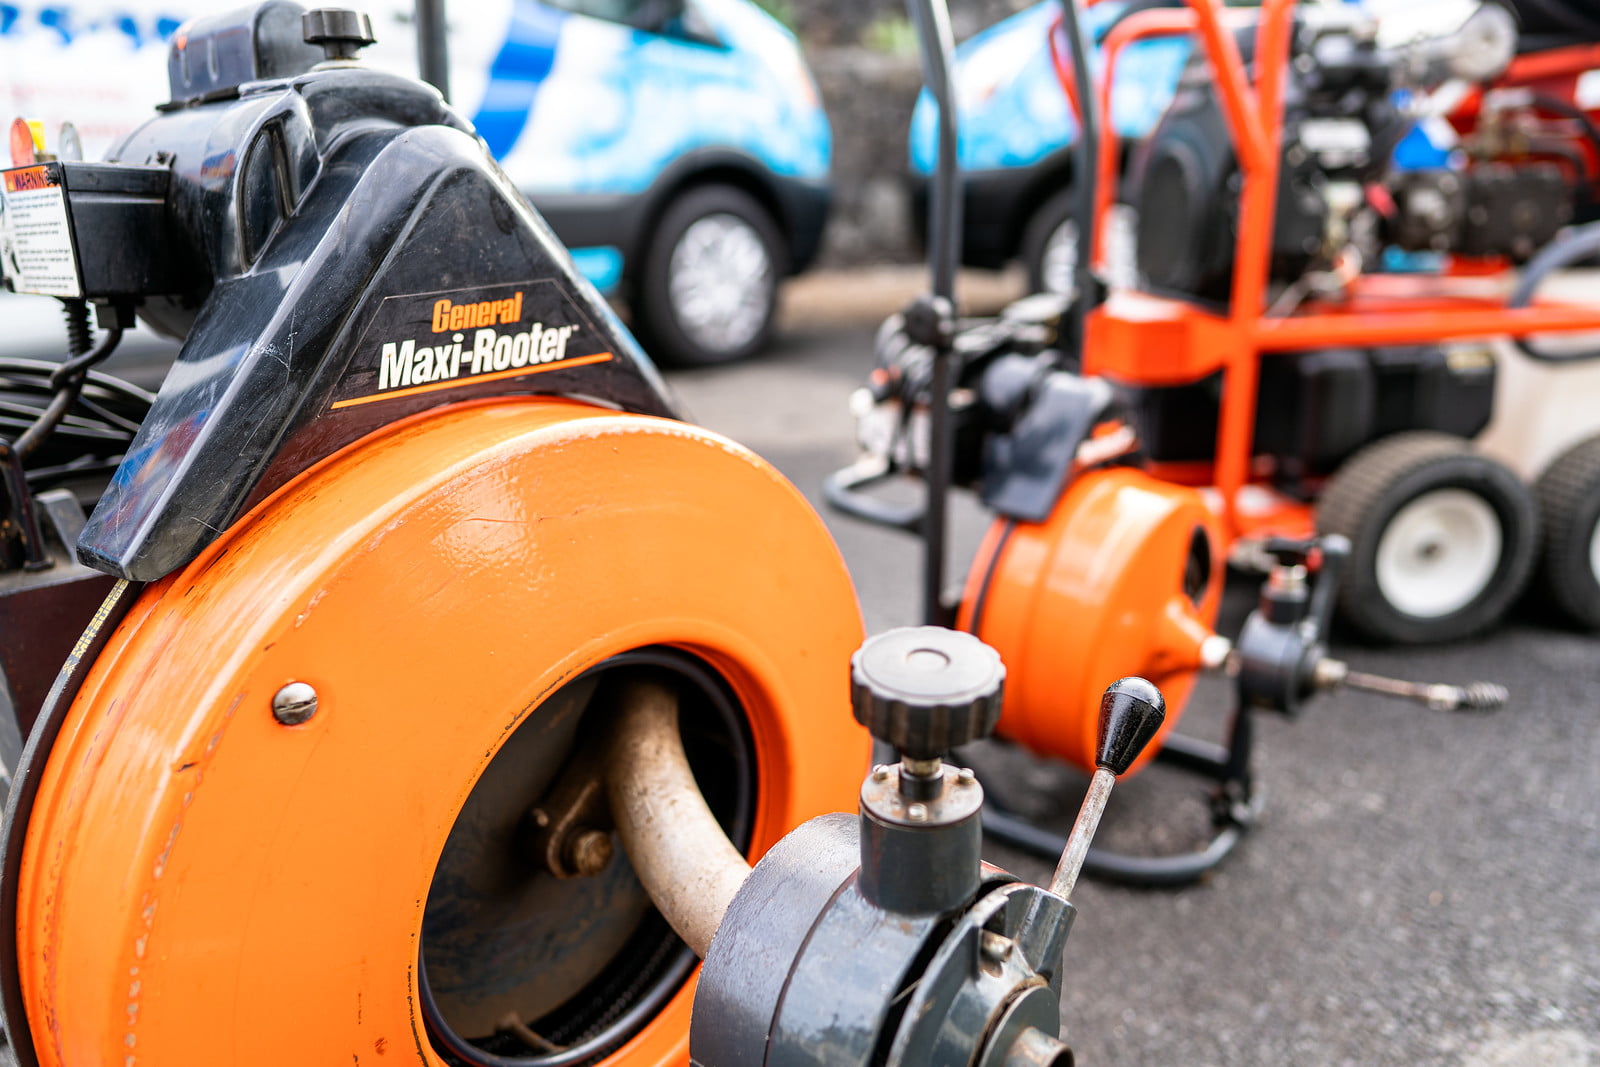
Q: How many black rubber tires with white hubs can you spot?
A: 2